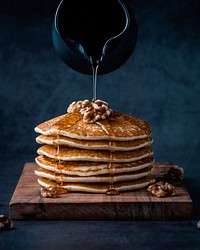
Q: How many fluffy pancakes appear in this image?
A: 6